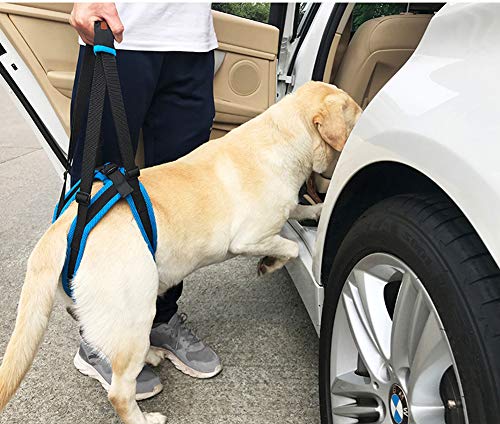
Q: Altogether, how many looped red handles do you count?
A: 0